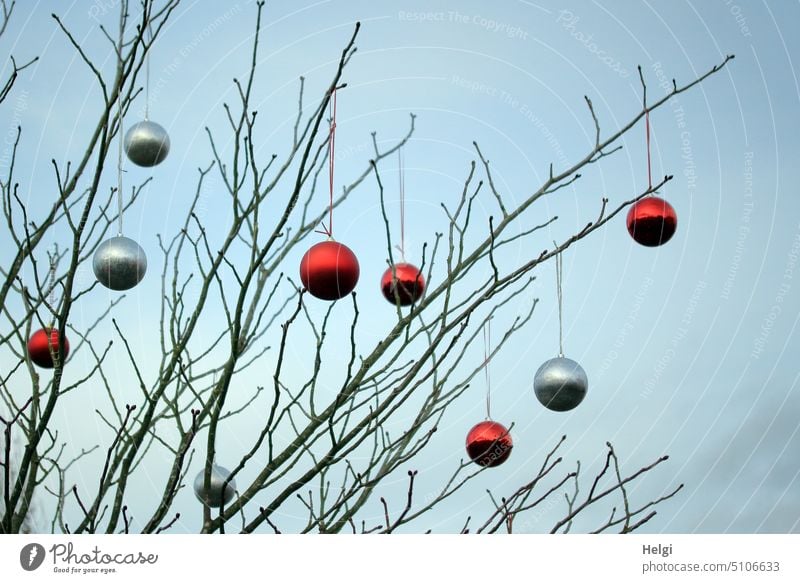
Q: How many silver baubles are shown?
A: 4